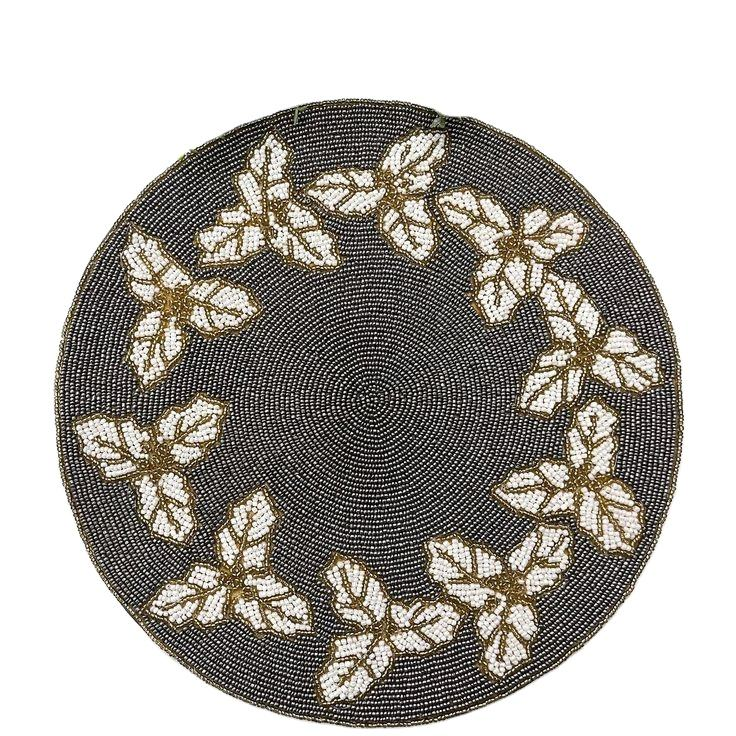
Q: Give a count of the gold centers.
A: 10